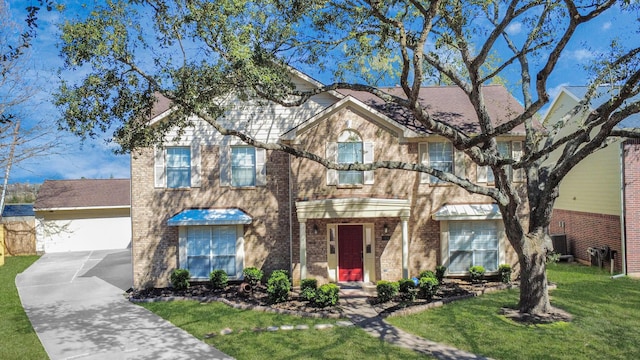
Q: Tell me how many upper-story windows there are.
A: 5